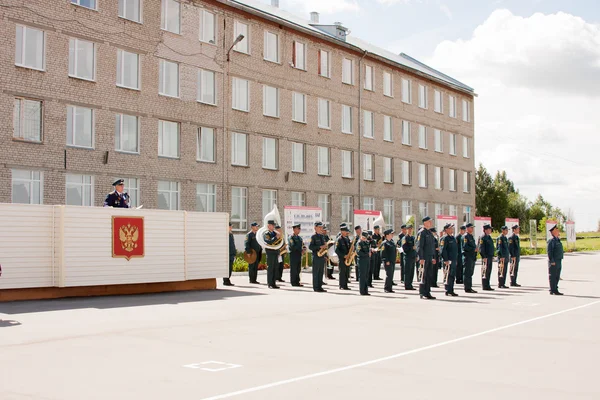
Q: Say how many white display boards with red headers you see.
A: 7